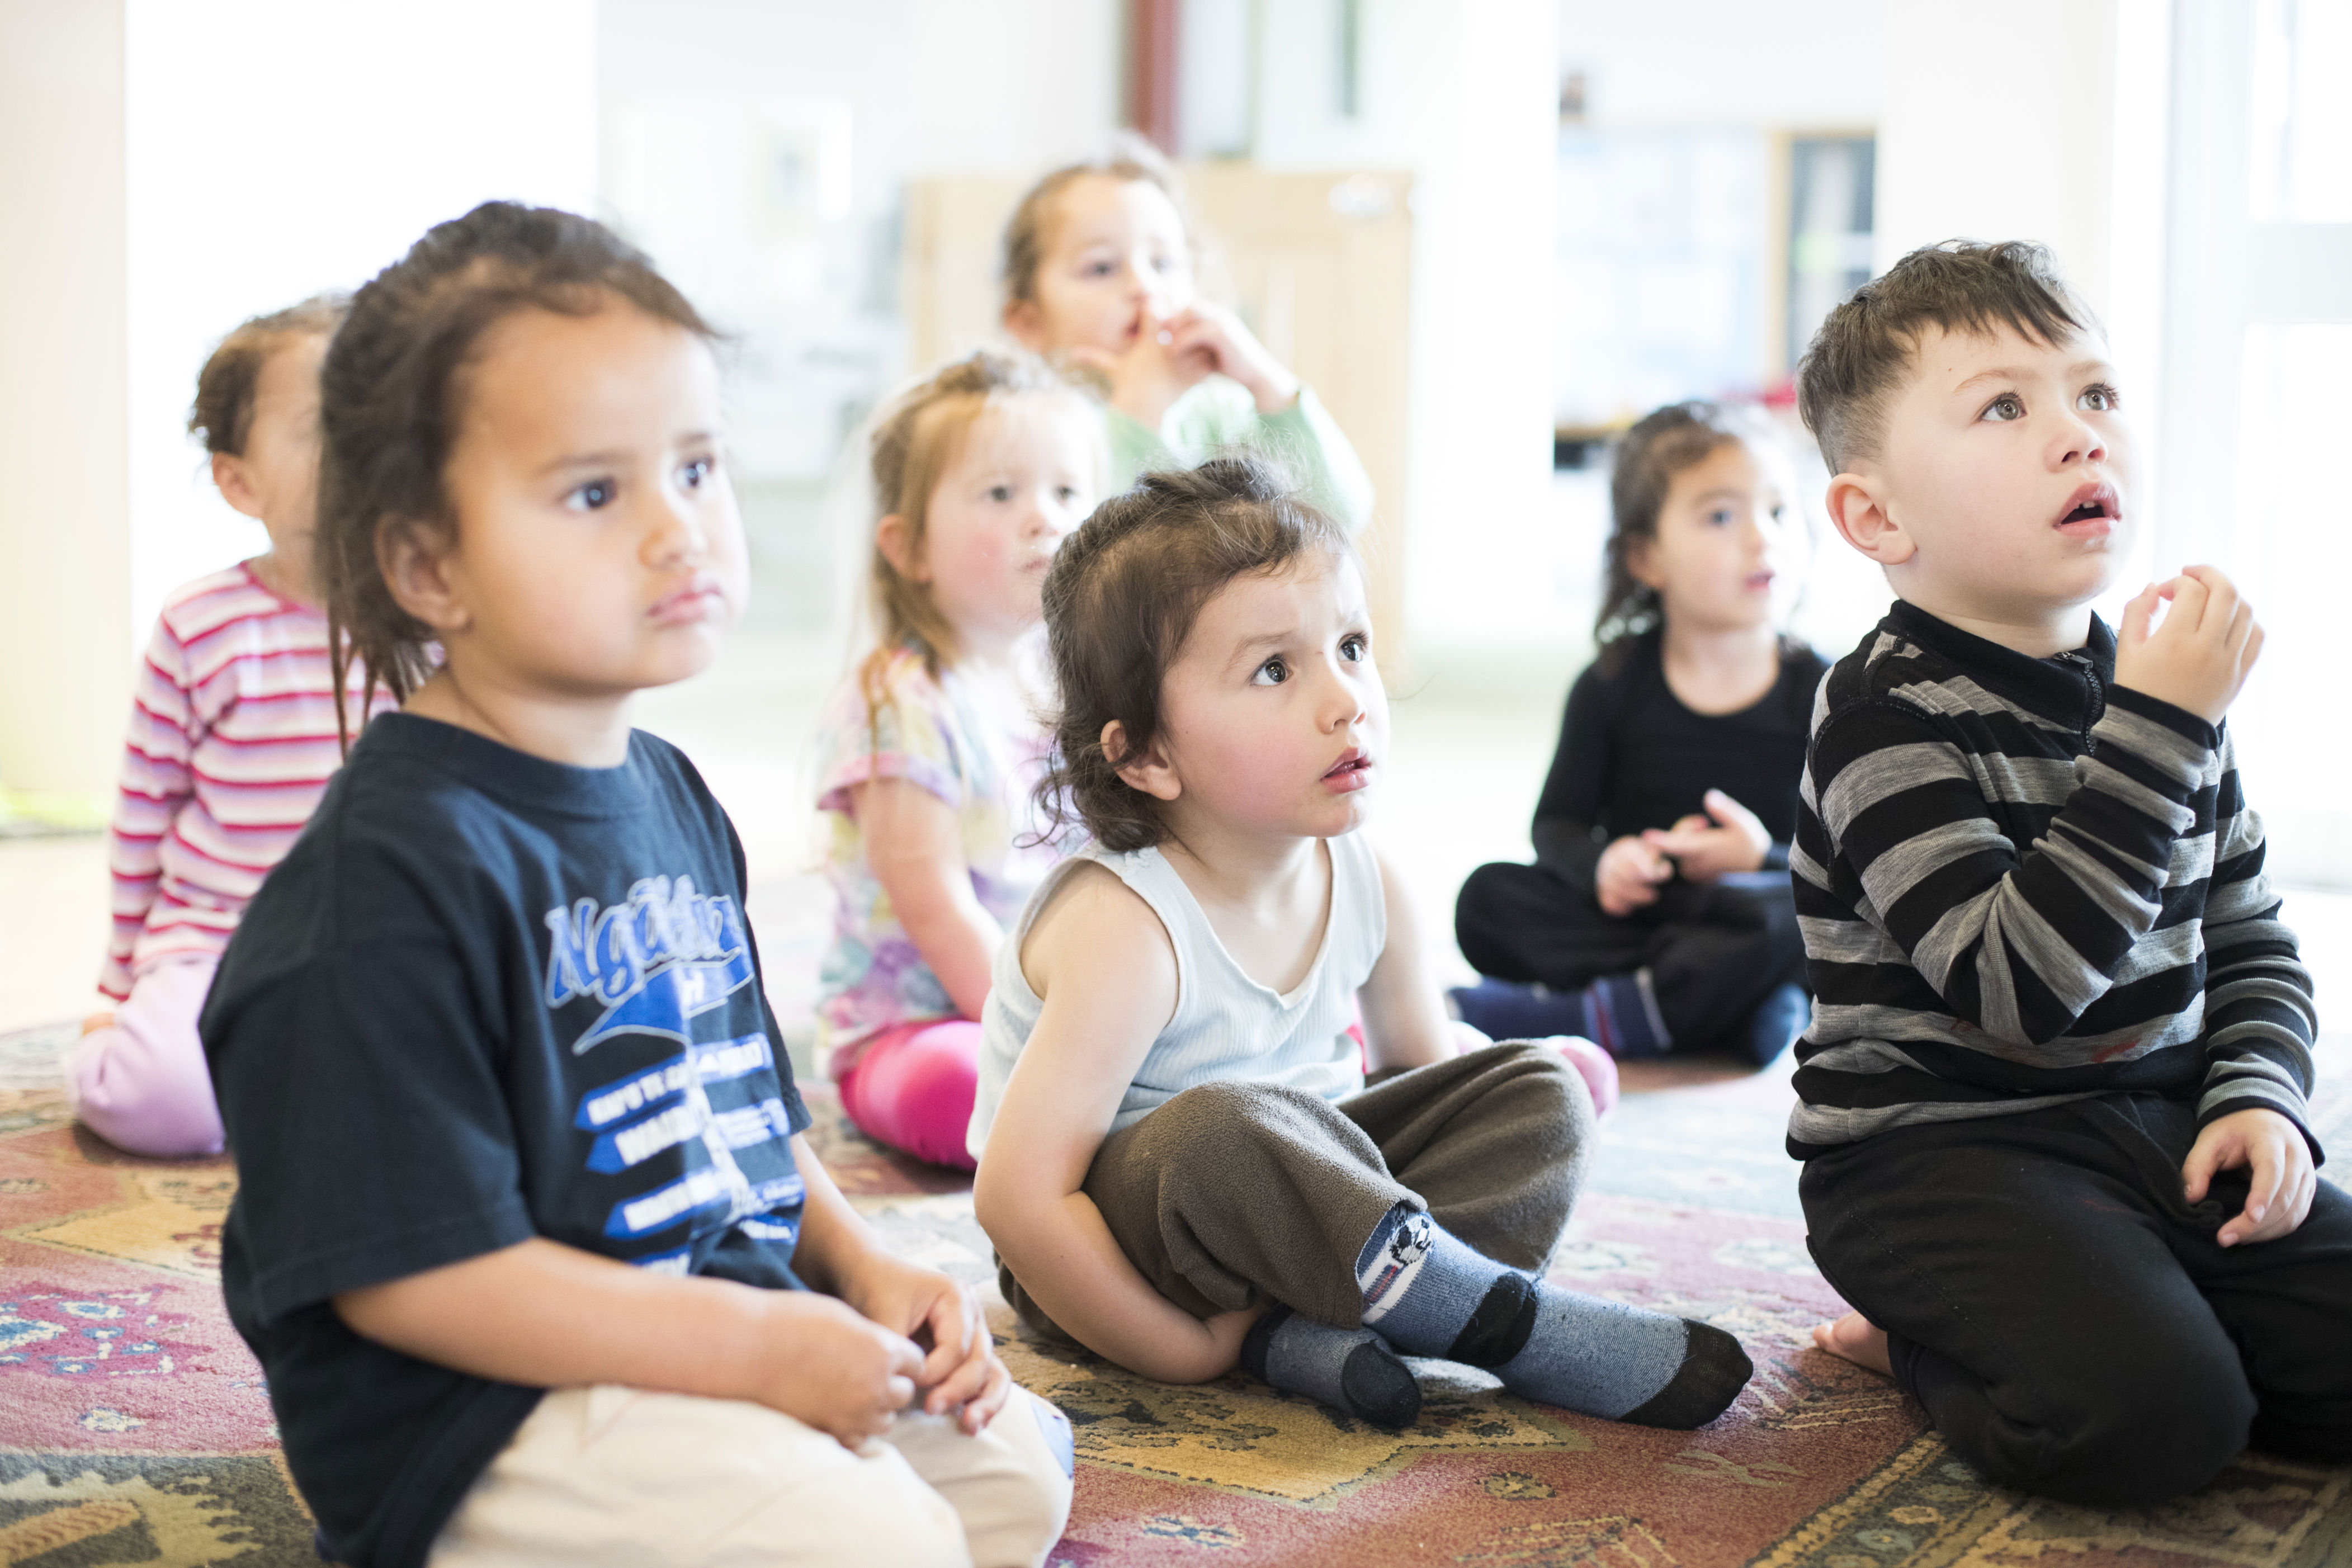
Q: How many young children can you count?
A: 7